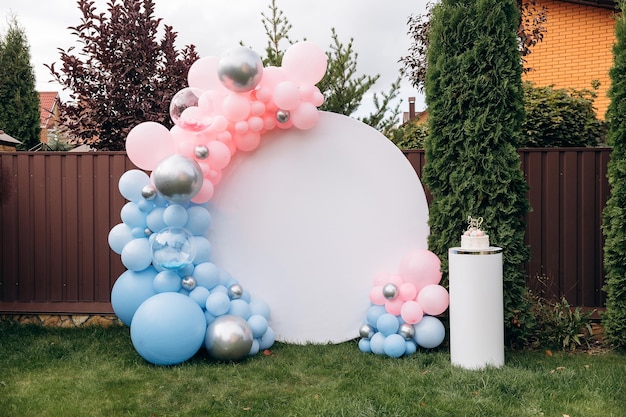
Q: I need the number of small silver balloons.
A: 9